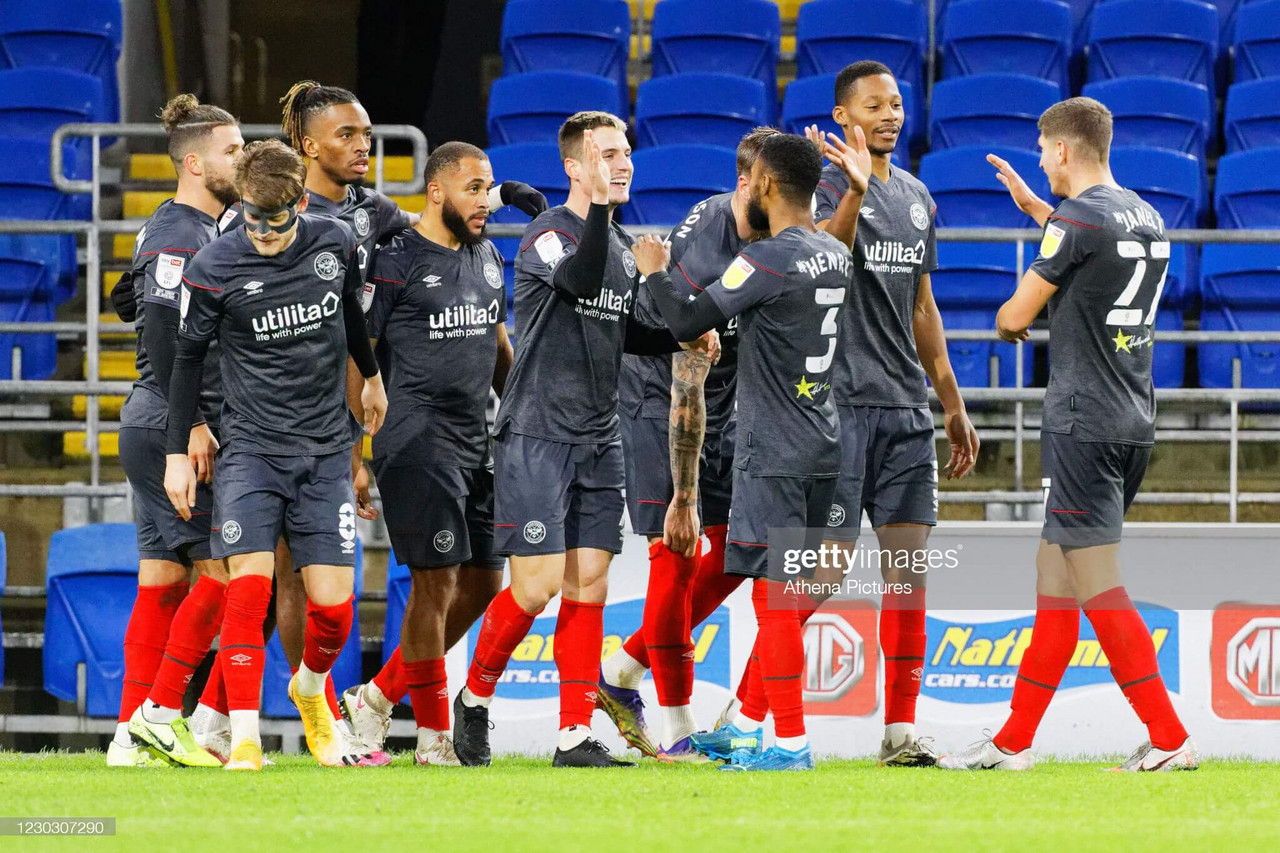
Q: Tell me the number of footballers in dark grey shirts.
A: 9